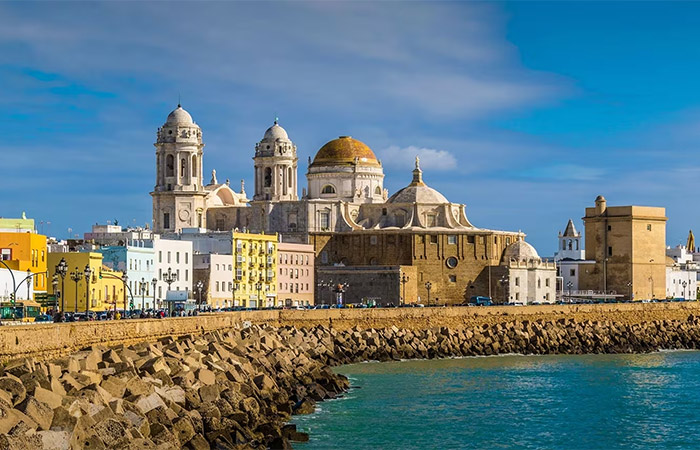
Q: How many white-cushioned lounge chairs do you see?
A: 0